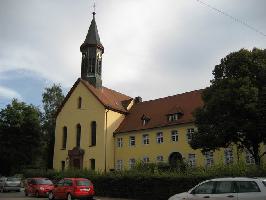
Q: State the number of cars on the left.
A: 3